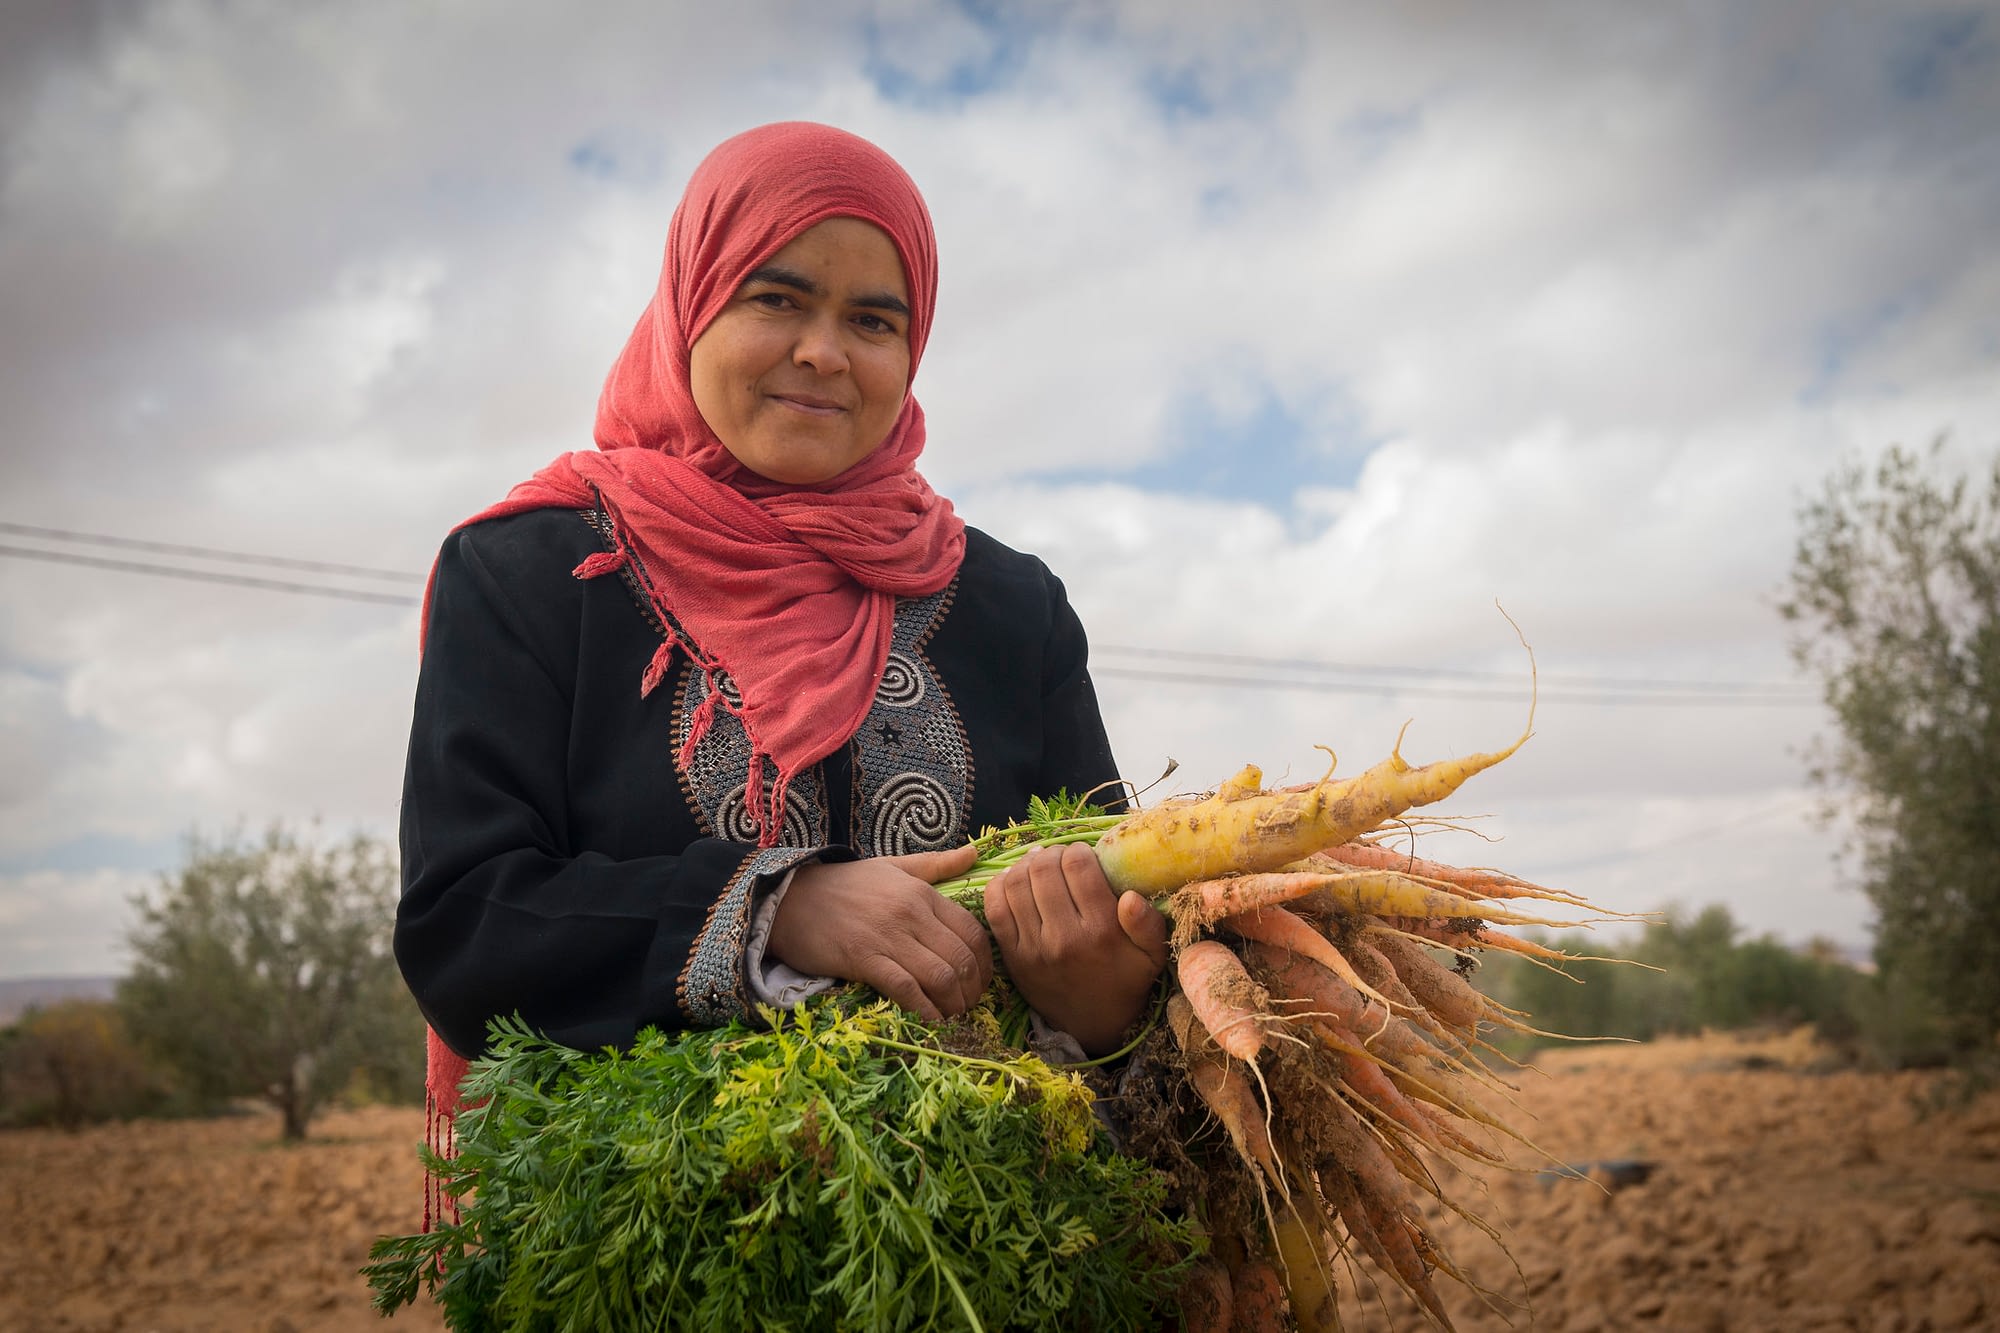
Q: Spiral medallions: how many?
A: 4